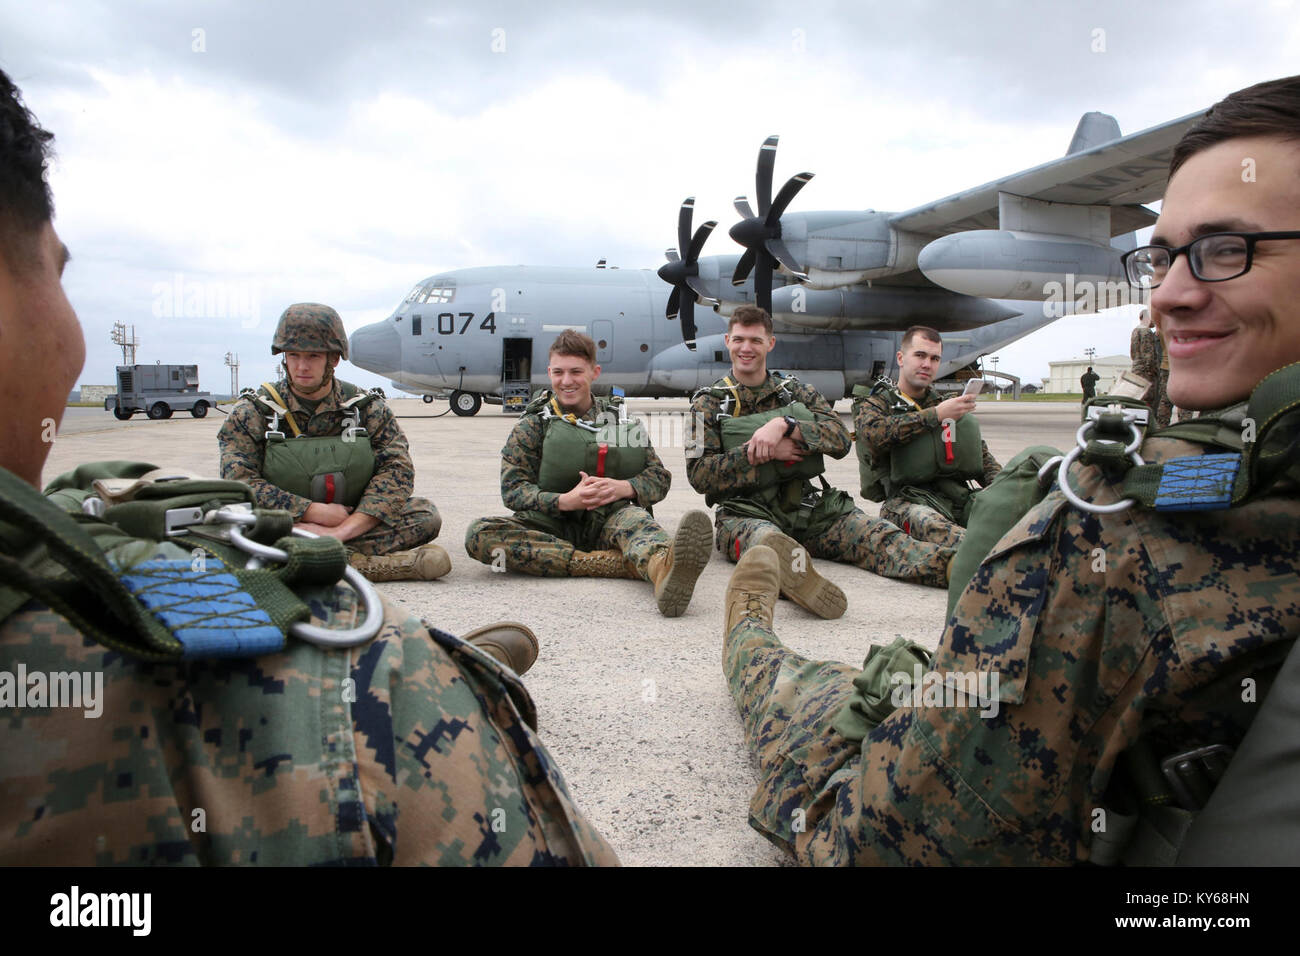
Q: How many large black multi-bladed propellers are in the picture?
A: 2